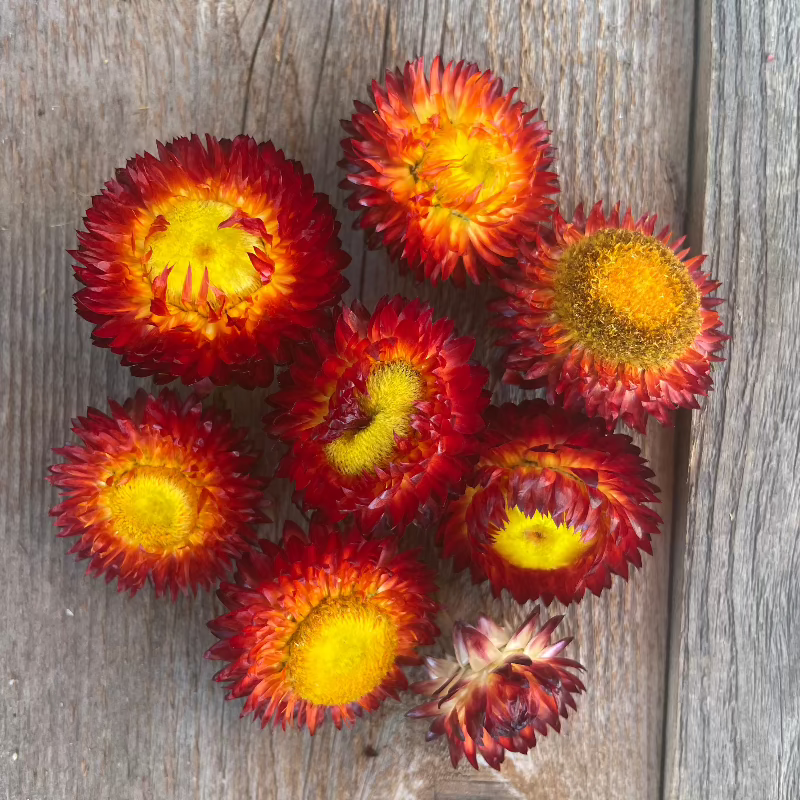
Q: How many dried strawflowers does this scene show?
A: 8